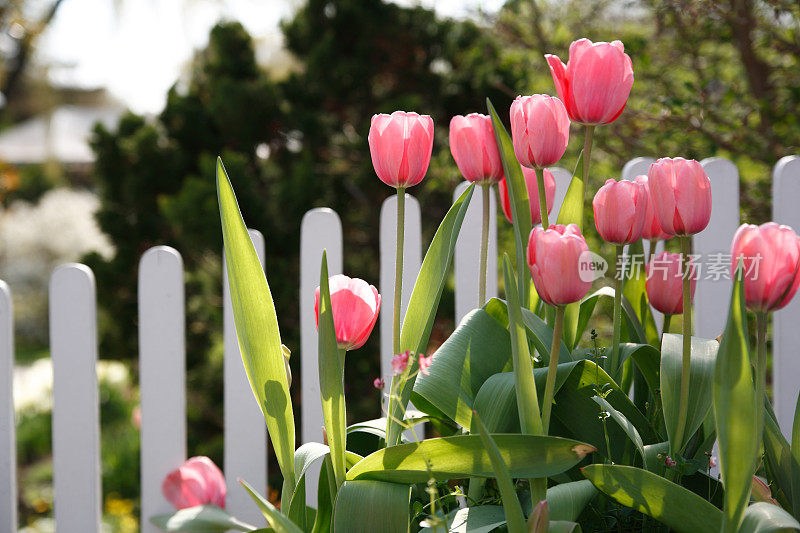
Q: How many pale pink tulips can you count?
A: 13